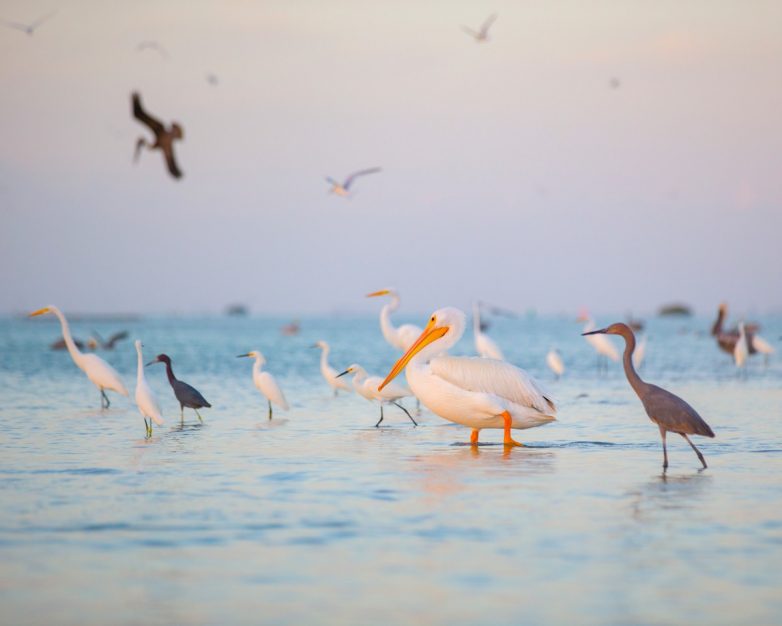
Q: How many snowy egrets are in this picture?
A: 4